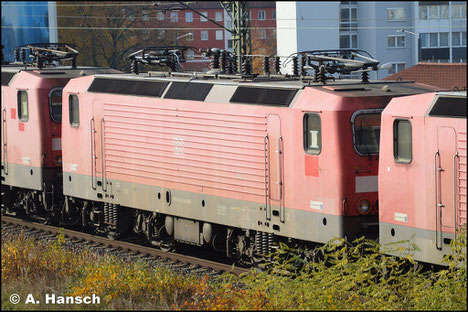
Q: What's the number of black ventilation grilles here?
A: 5